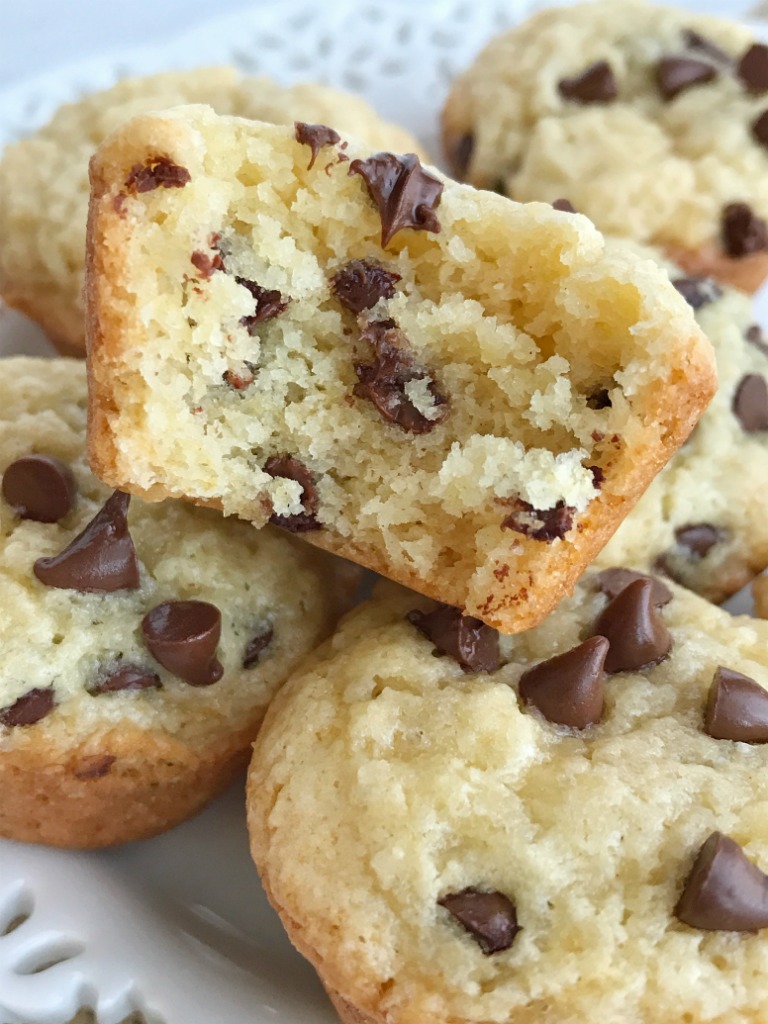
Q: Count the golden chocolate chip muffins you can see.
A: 6